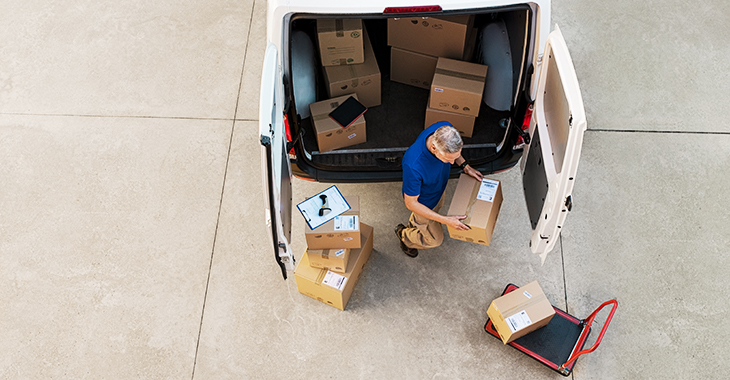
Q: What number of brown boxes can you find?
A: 12